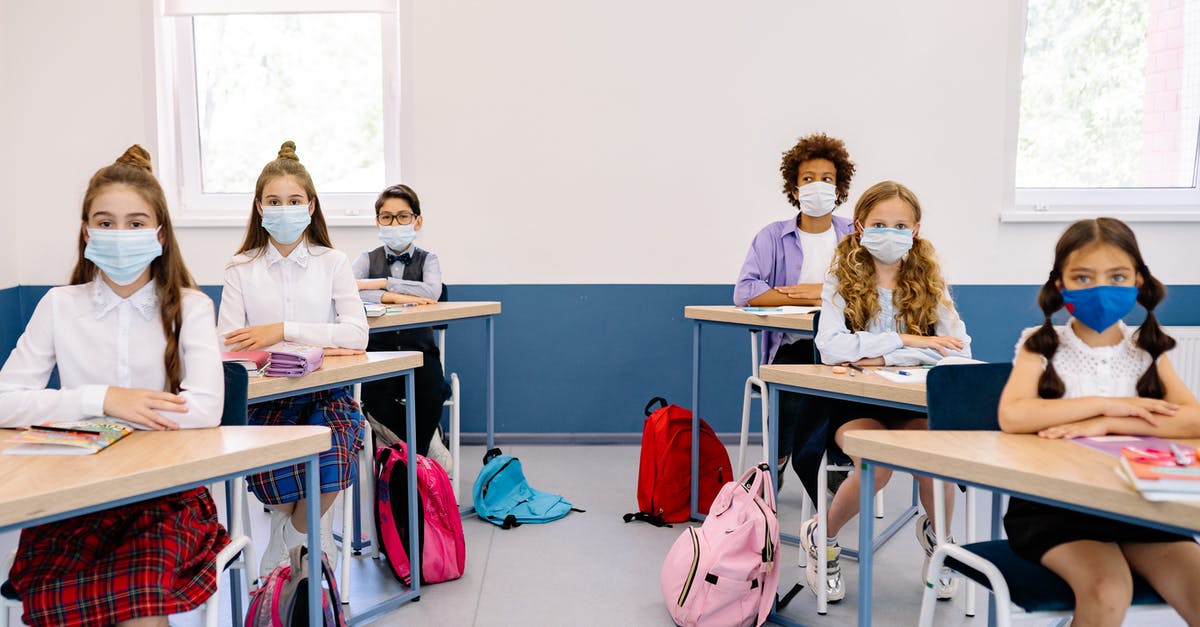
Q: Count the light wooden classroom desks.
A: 6